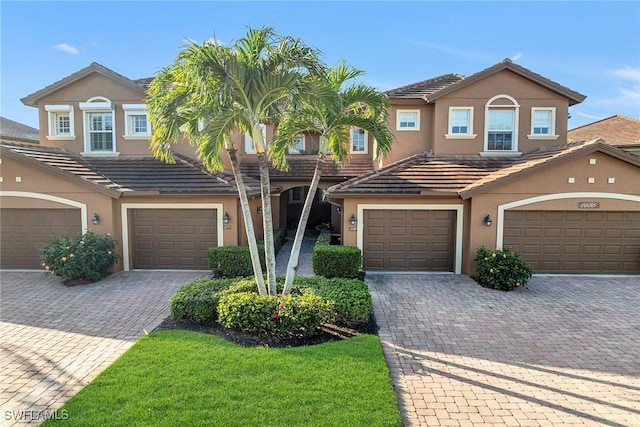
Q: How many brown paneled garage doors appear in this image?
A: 4